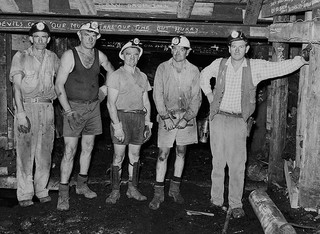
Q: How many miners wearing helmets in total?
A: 5